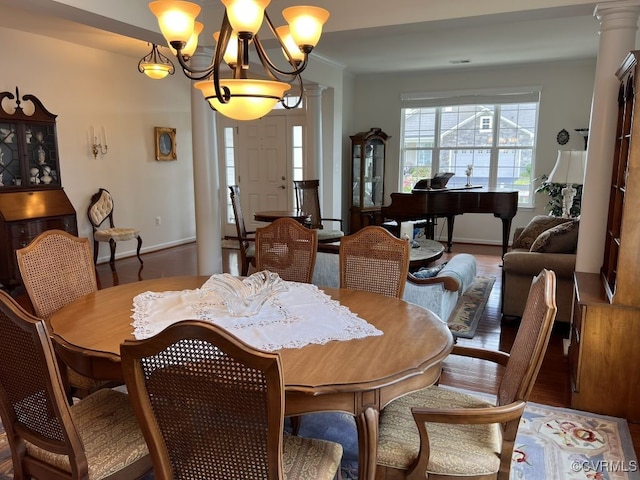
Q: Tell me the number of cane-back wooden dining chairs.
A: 6